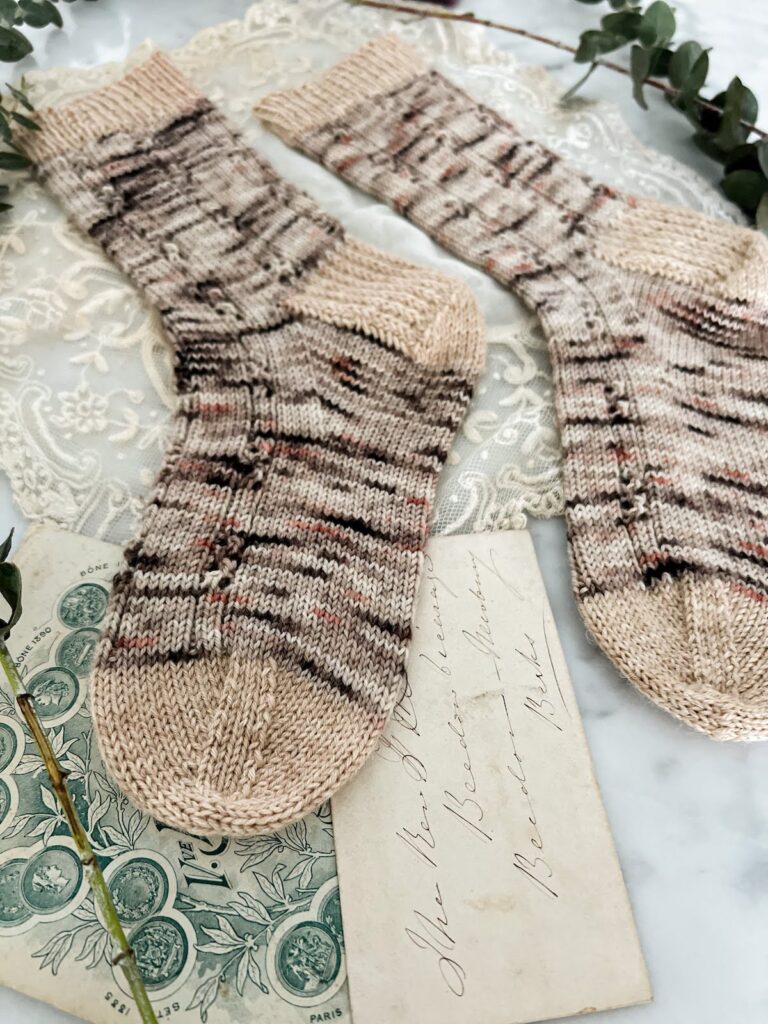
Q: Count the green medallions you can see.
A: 11